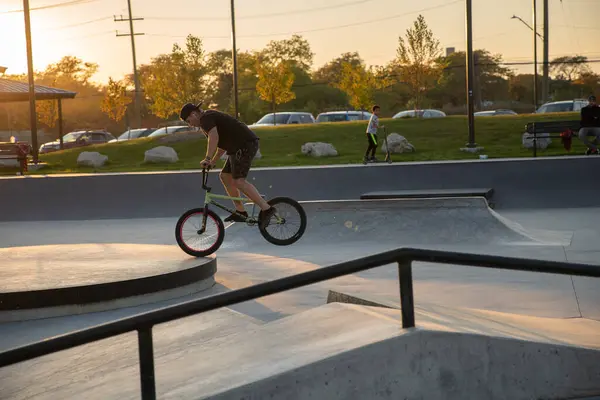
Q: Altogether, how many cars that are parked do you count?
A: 8